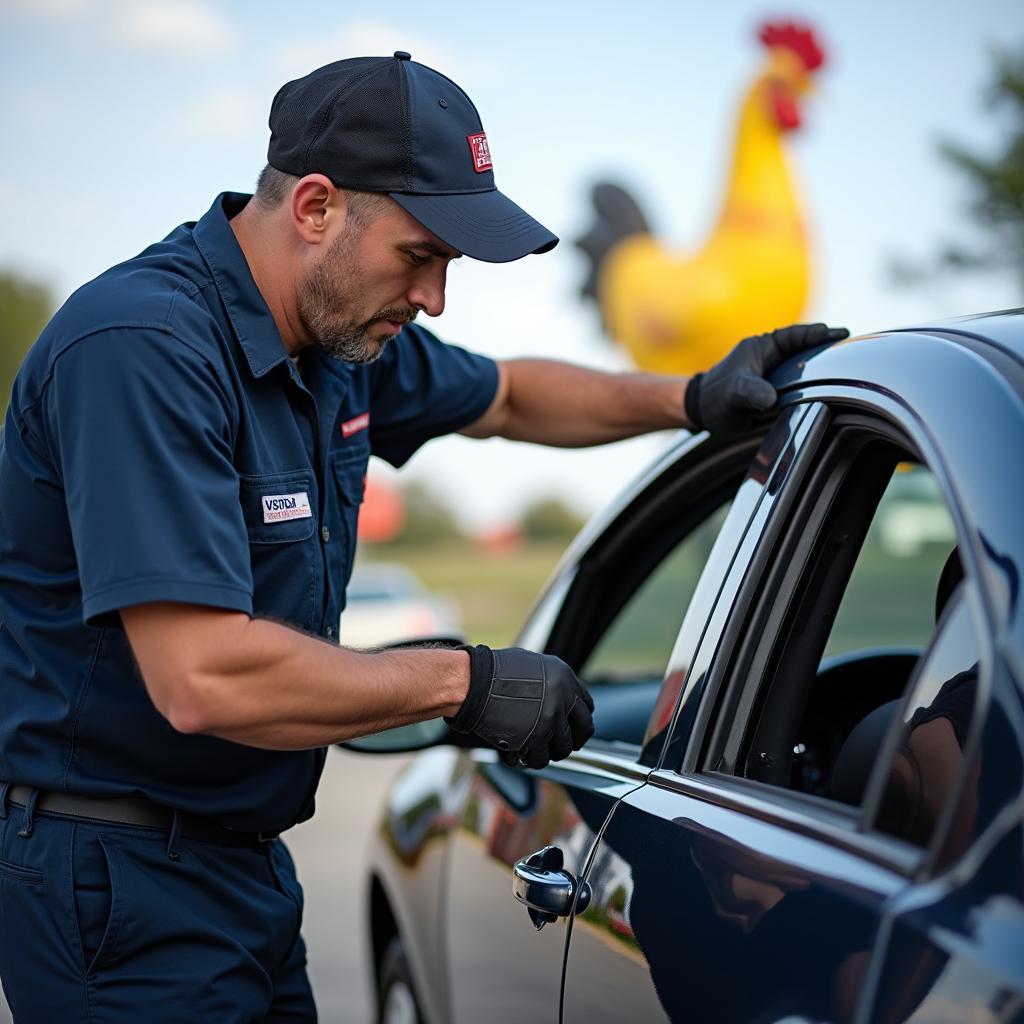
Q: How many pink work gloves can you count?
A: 0